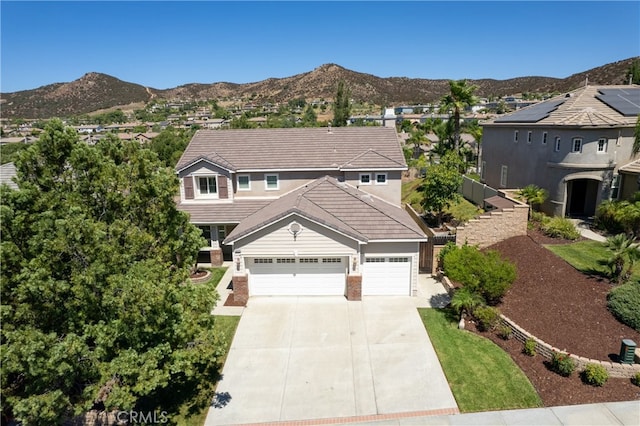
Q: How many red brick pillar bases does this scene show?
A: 3